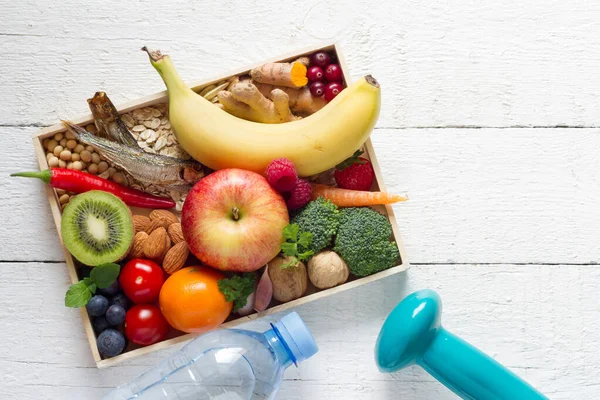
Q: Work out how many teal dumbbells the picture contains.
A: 1